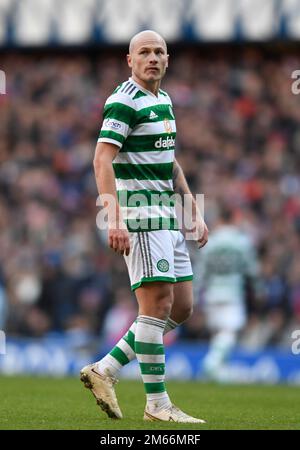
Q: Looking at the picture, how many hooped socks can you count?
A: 2